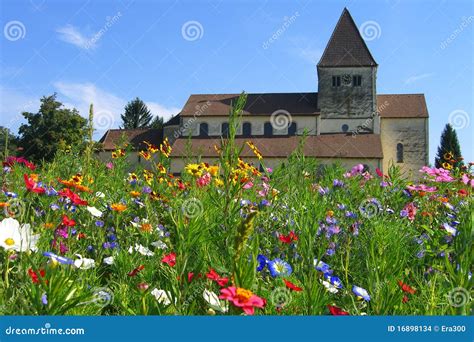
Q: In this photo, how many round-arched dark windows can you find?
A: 6